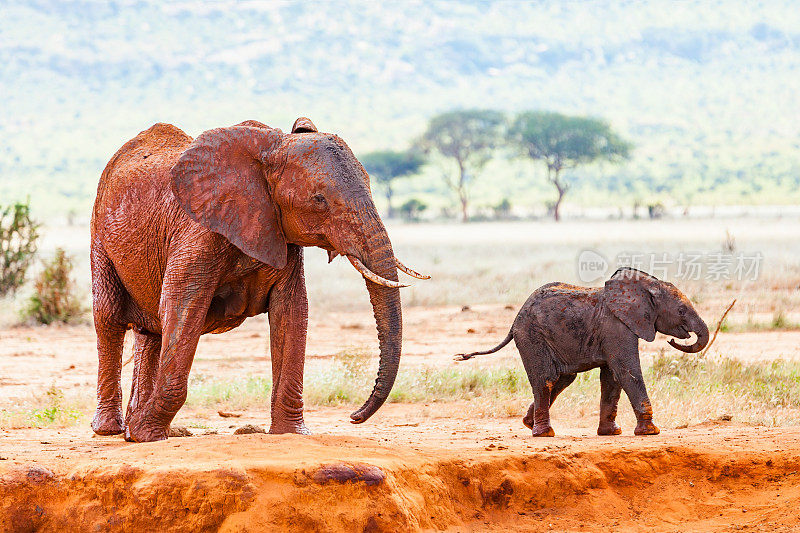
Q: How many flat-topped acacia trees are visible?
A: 3